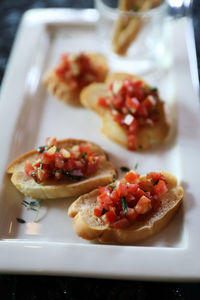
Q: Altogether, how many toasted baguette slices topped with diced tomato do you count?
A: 4